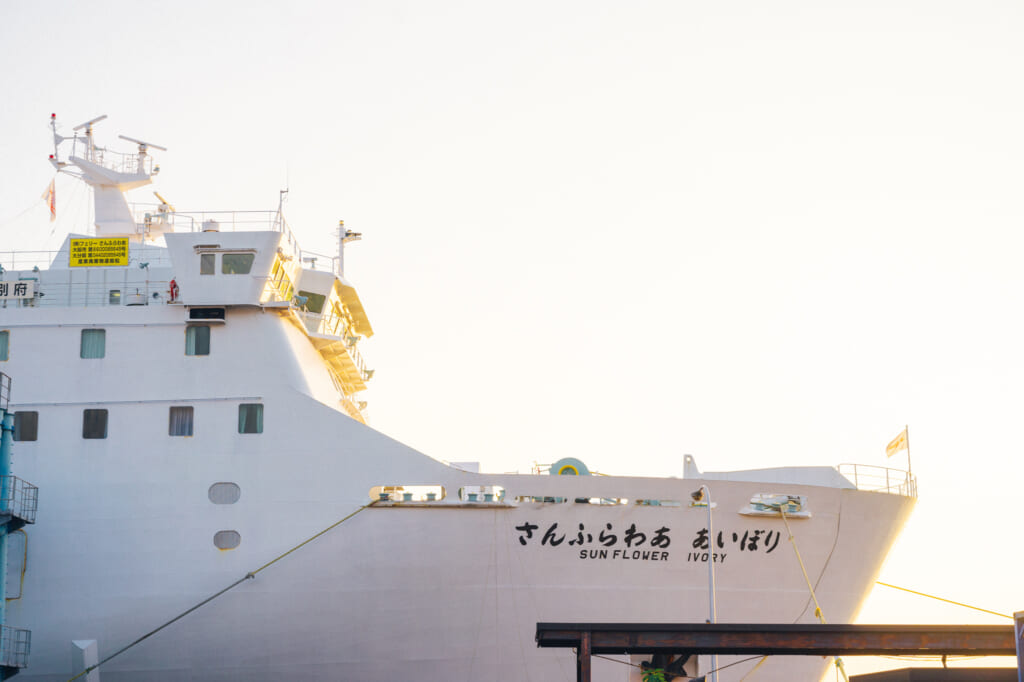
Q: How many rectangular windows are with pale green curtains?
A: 4